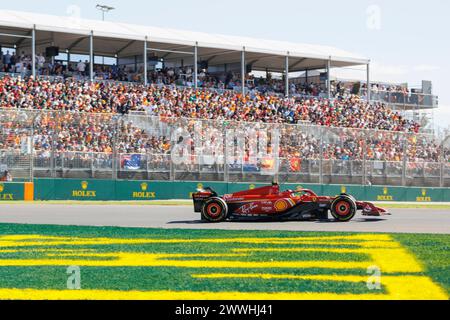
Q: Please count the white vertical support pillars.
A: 8